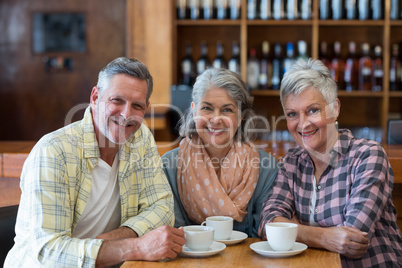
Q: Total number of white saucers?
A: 3